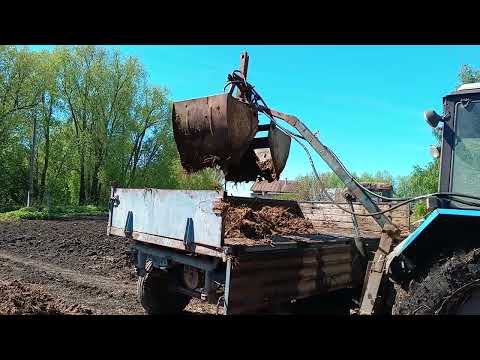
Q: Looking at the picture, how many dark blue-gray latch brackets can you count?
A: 2